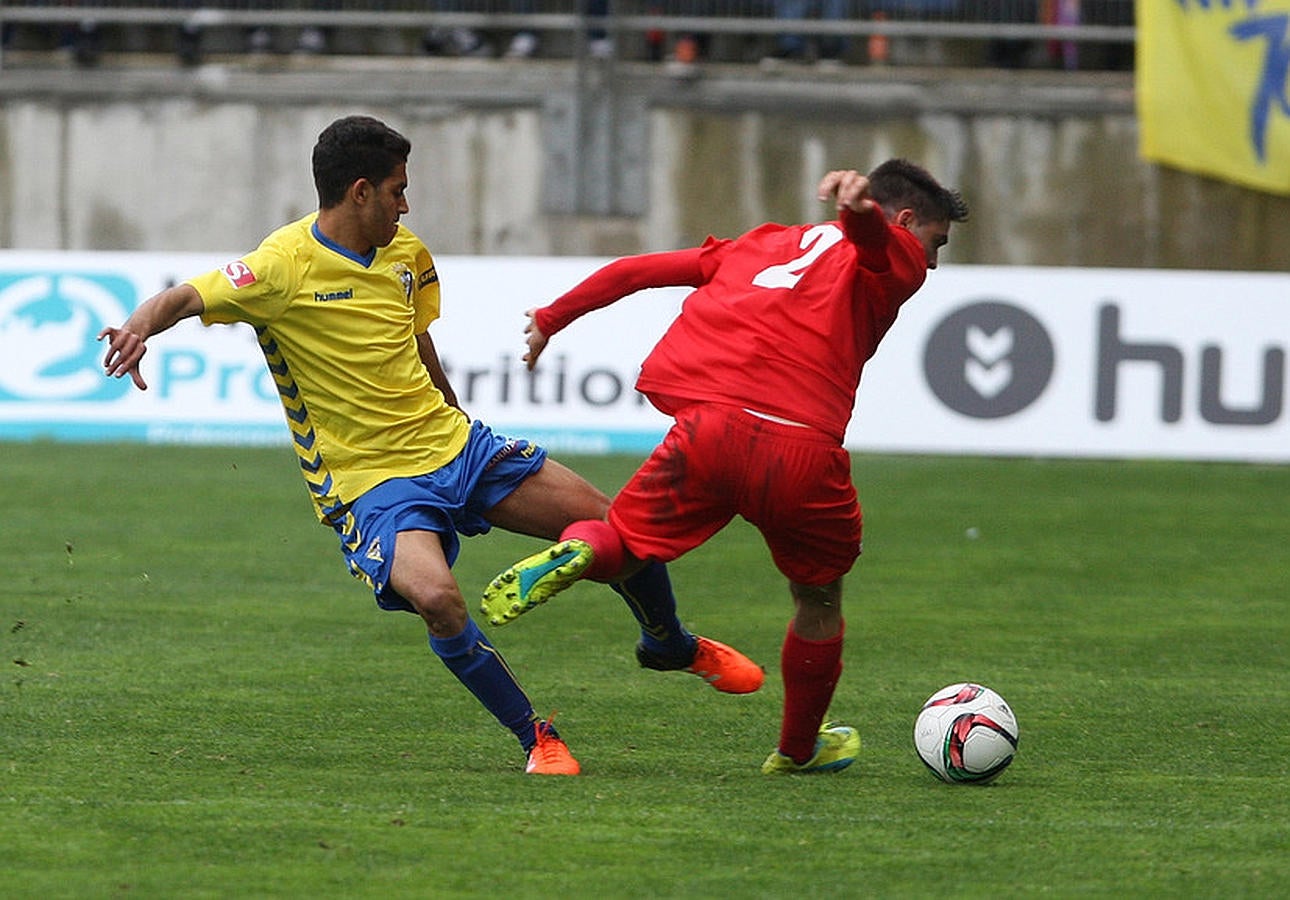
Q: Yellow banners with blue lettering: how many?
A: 1